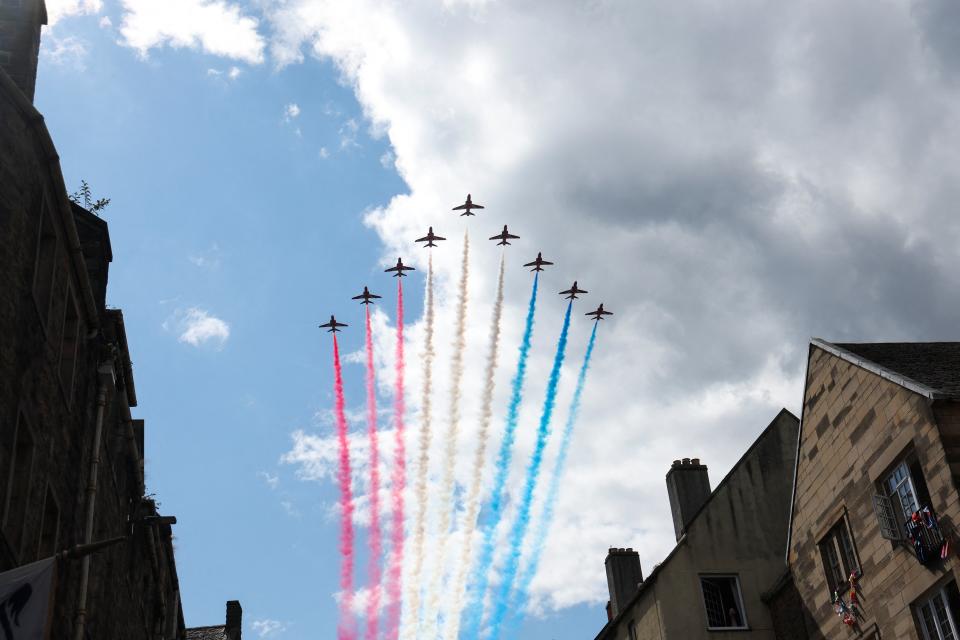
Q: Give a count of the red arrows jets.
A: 9